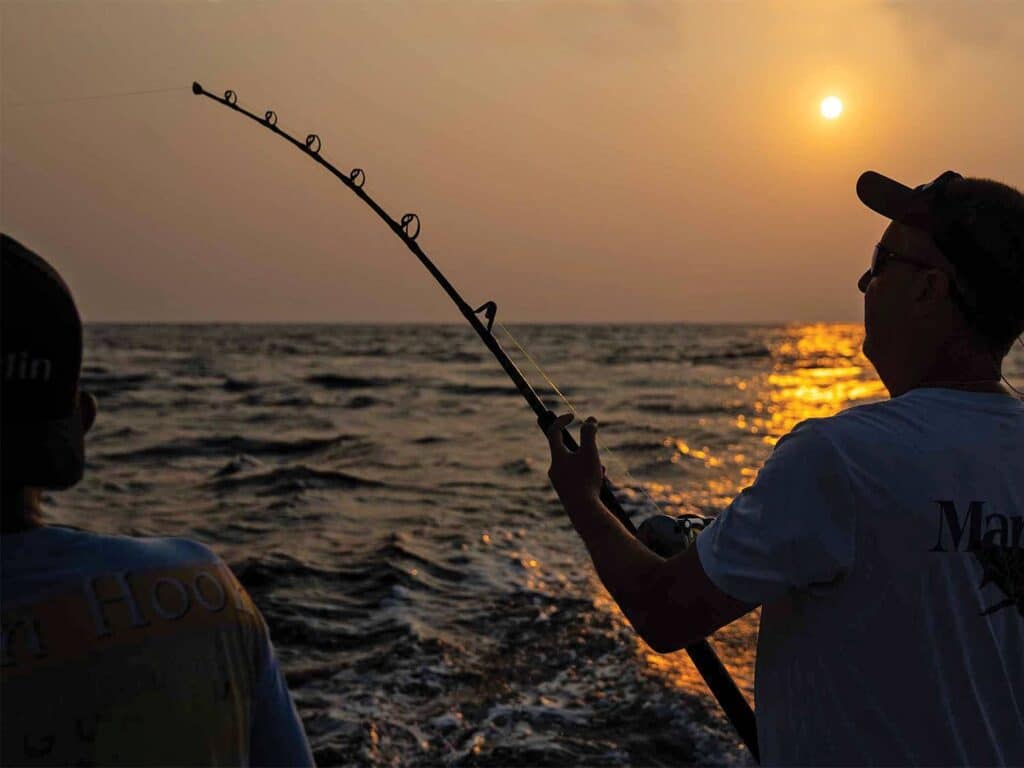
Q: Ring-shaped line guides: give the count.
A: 5